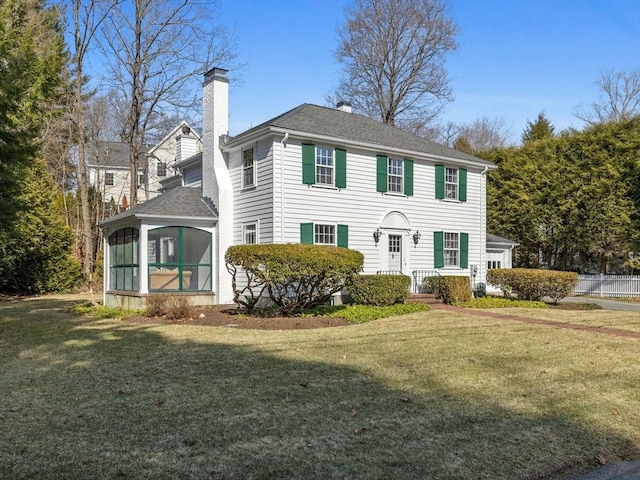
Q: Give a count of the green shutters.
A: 10